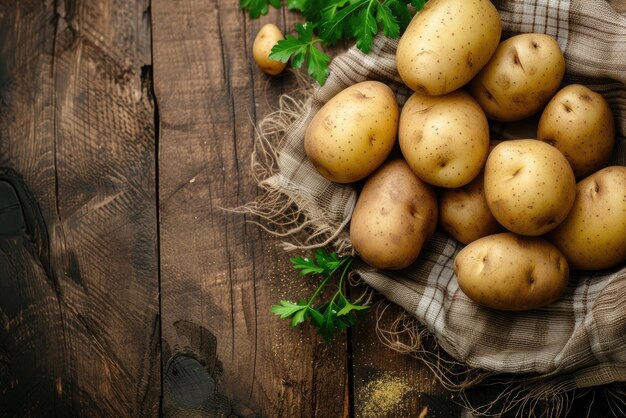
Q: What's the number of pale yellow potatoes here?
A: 11